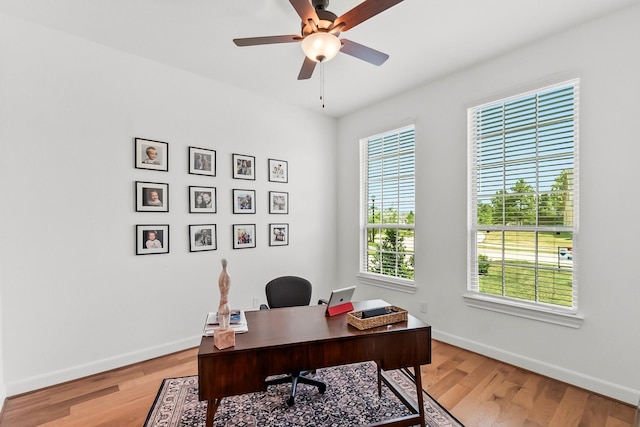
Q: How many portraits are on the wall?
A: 12